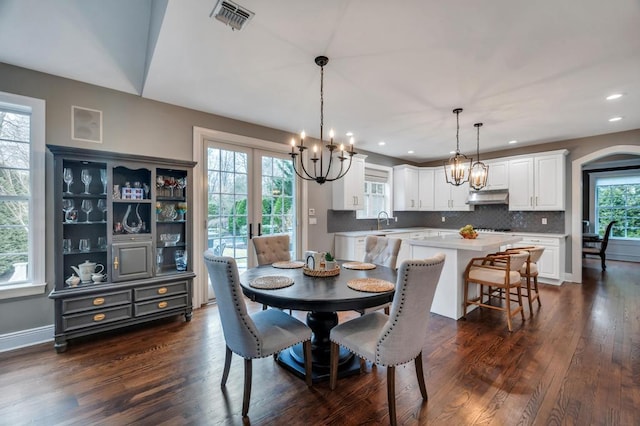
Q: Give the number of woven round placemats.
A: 4